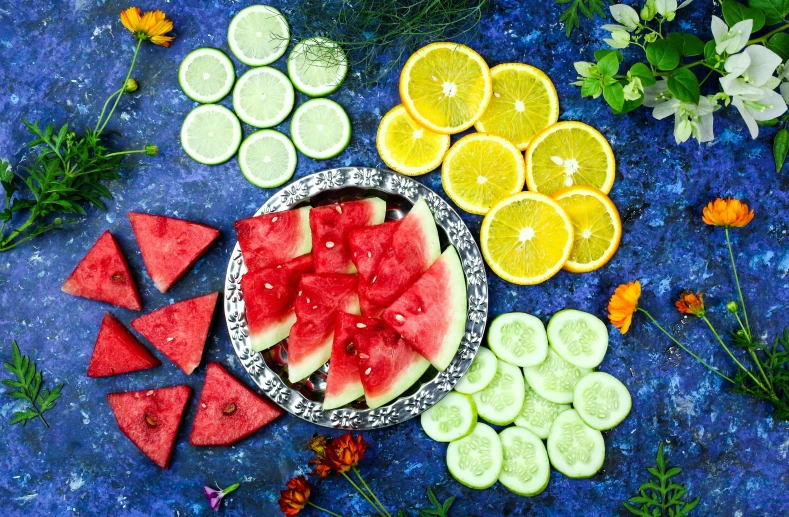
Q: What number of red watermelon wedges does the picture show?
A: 15